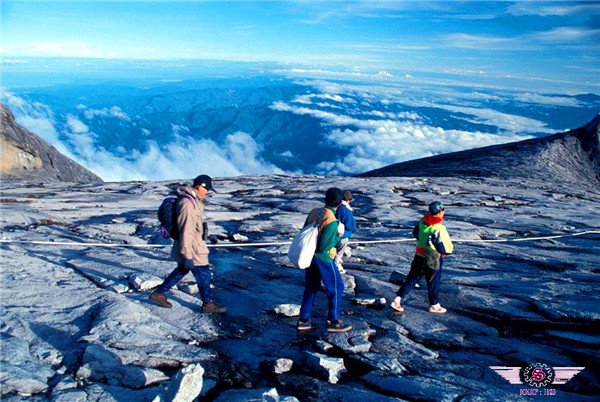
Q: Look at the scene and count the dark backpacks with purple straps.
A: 1